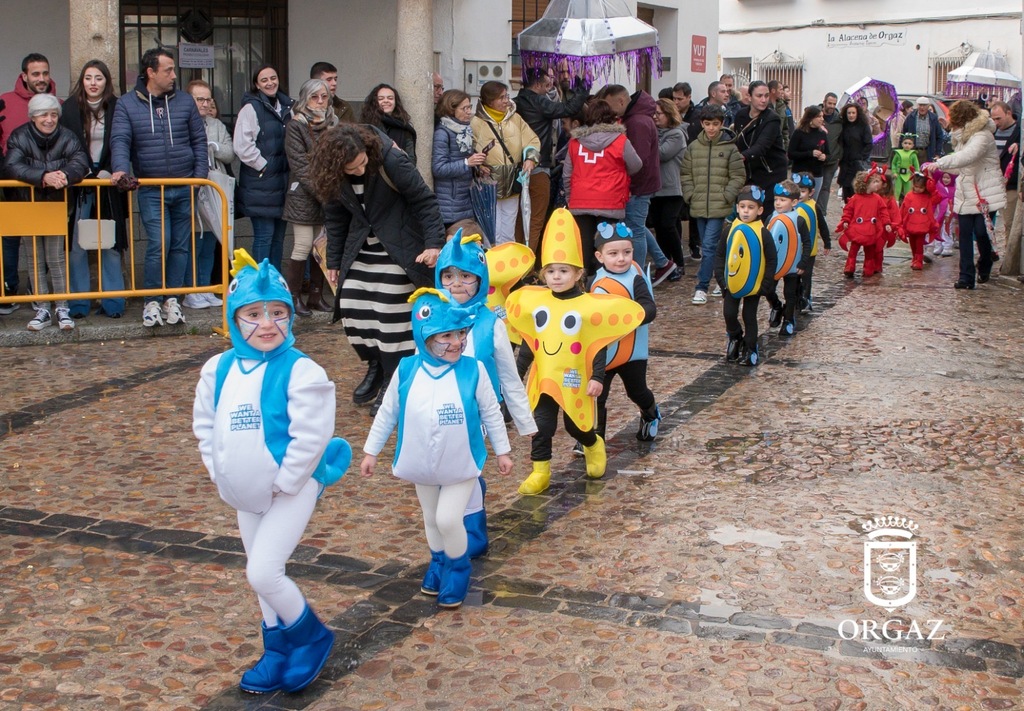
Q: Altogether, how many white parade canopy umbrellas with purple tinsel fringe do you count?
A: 3